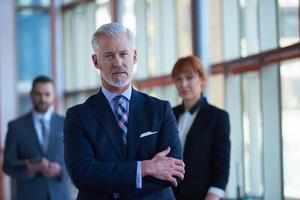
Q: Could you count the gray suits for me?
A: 1